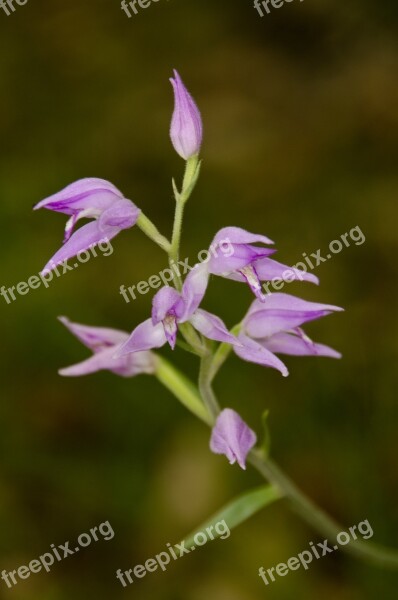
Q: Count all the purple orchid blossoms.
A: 7